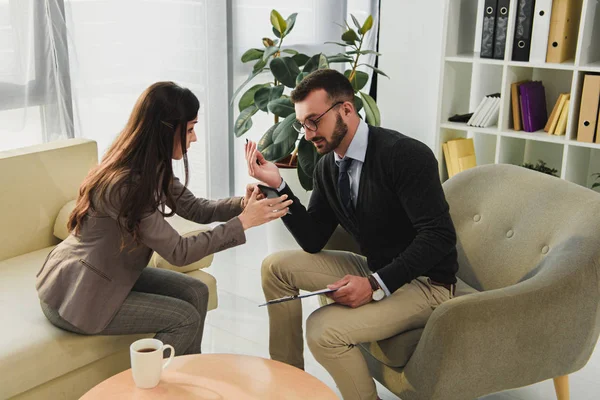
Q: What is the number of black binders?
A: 3